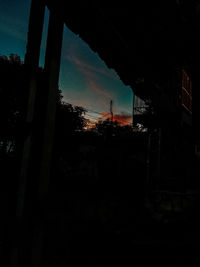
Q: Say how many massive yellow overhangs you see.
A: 0